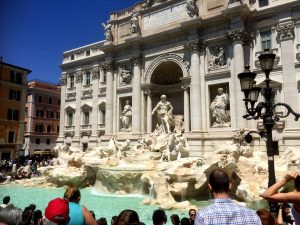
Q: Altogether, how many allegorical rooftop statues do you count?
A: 4